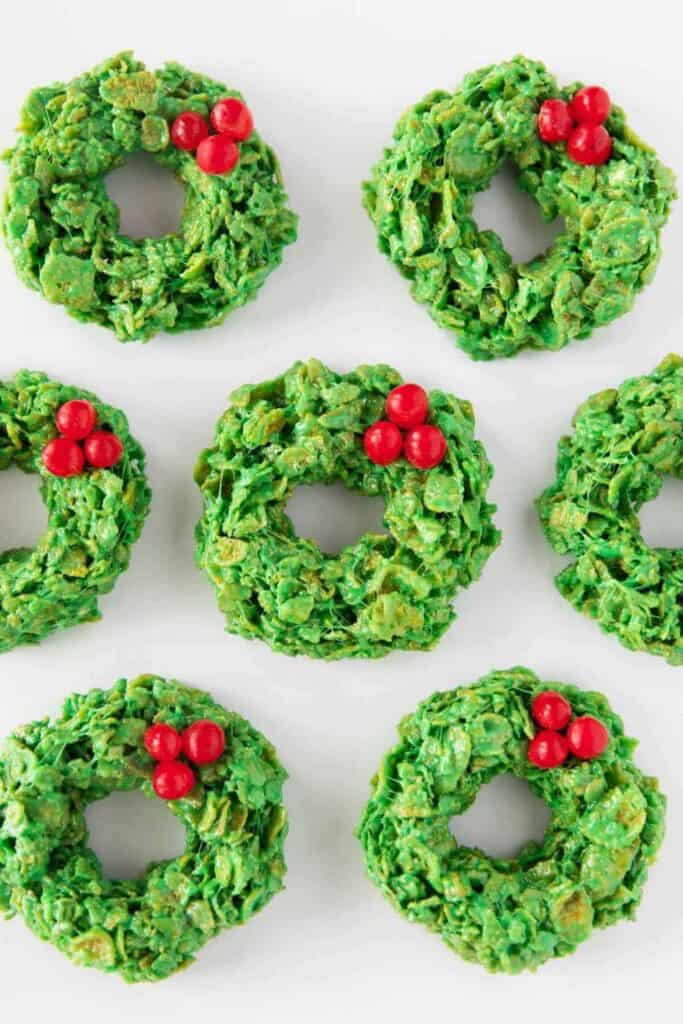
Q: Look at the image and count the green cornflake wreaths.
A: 7